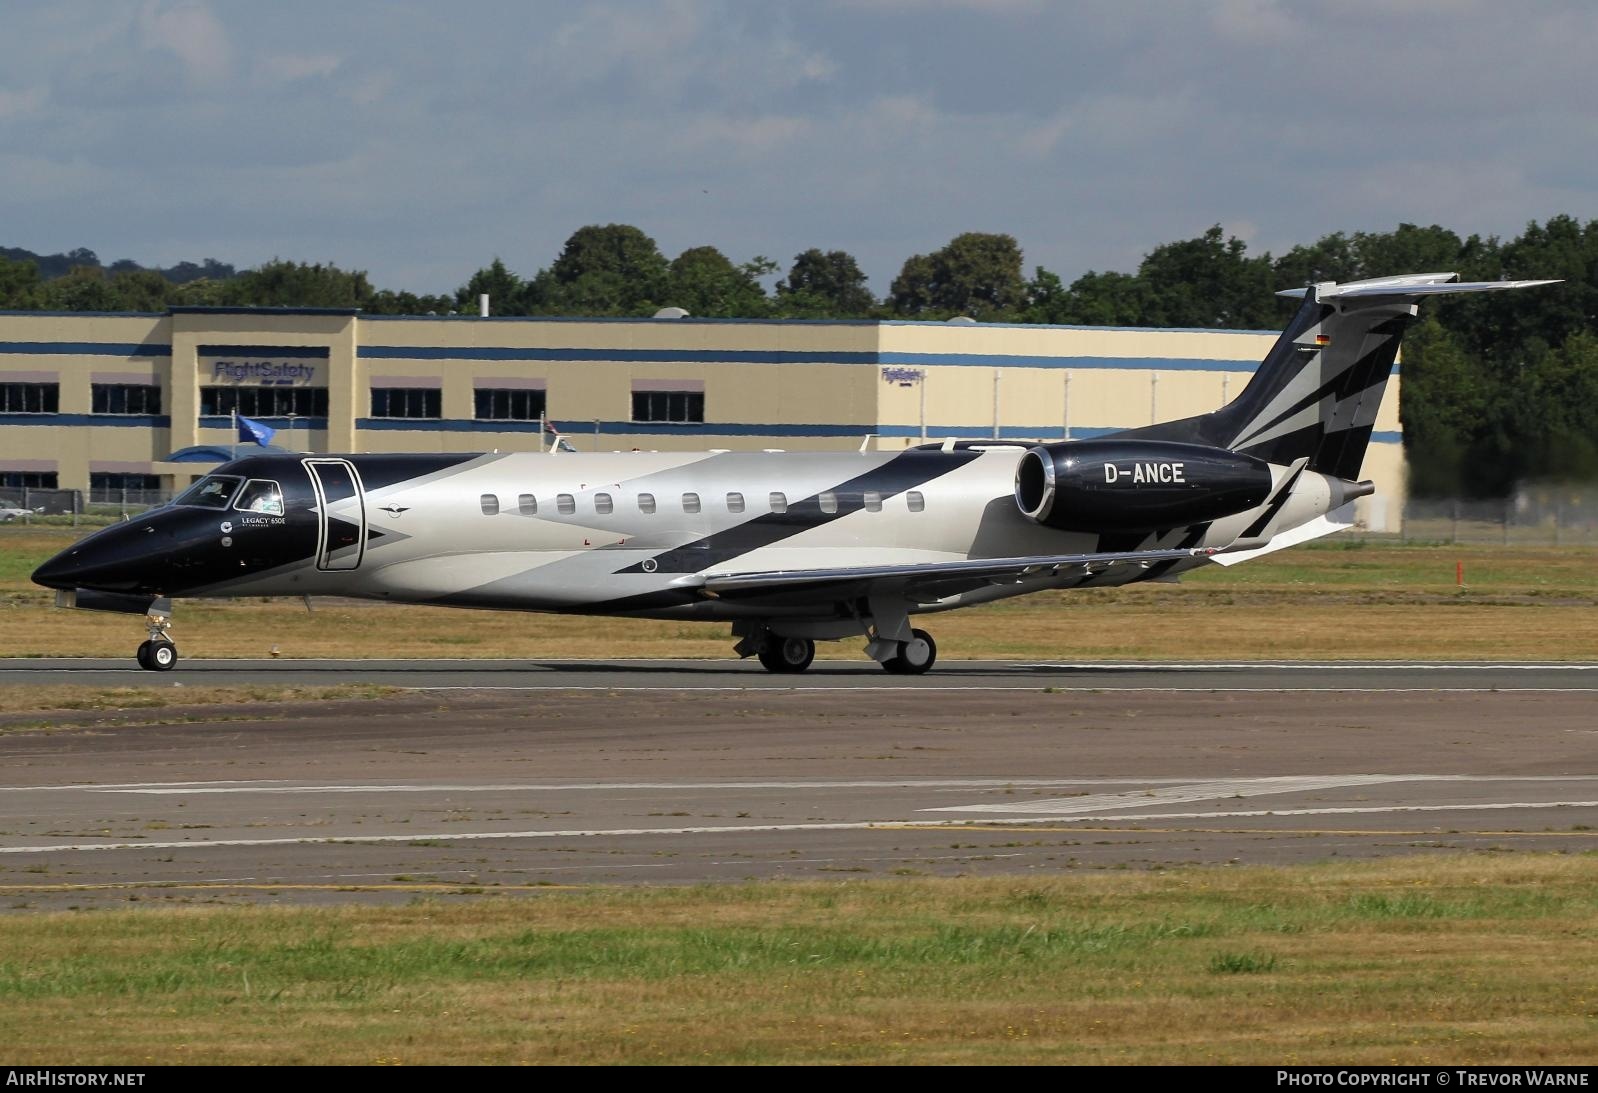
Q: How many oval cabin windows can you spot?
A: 11